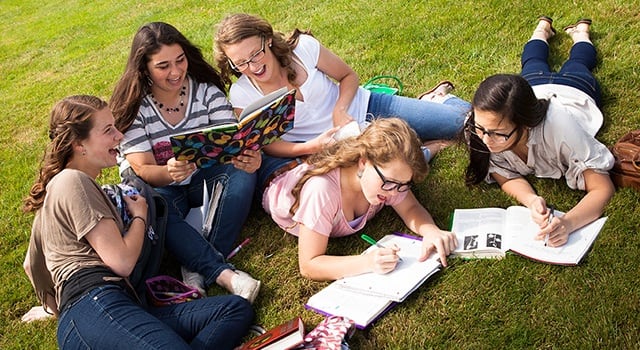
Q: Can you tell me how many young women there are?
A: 5